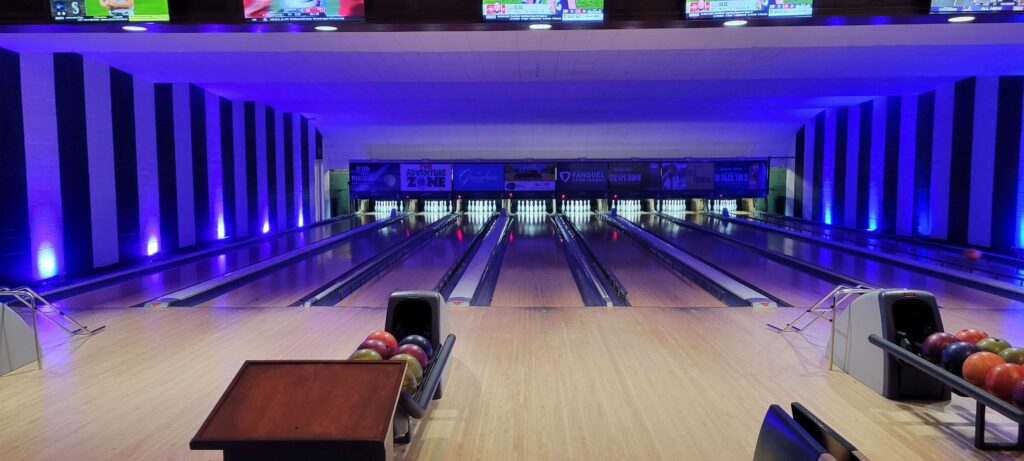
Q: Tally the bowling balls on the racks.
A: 15